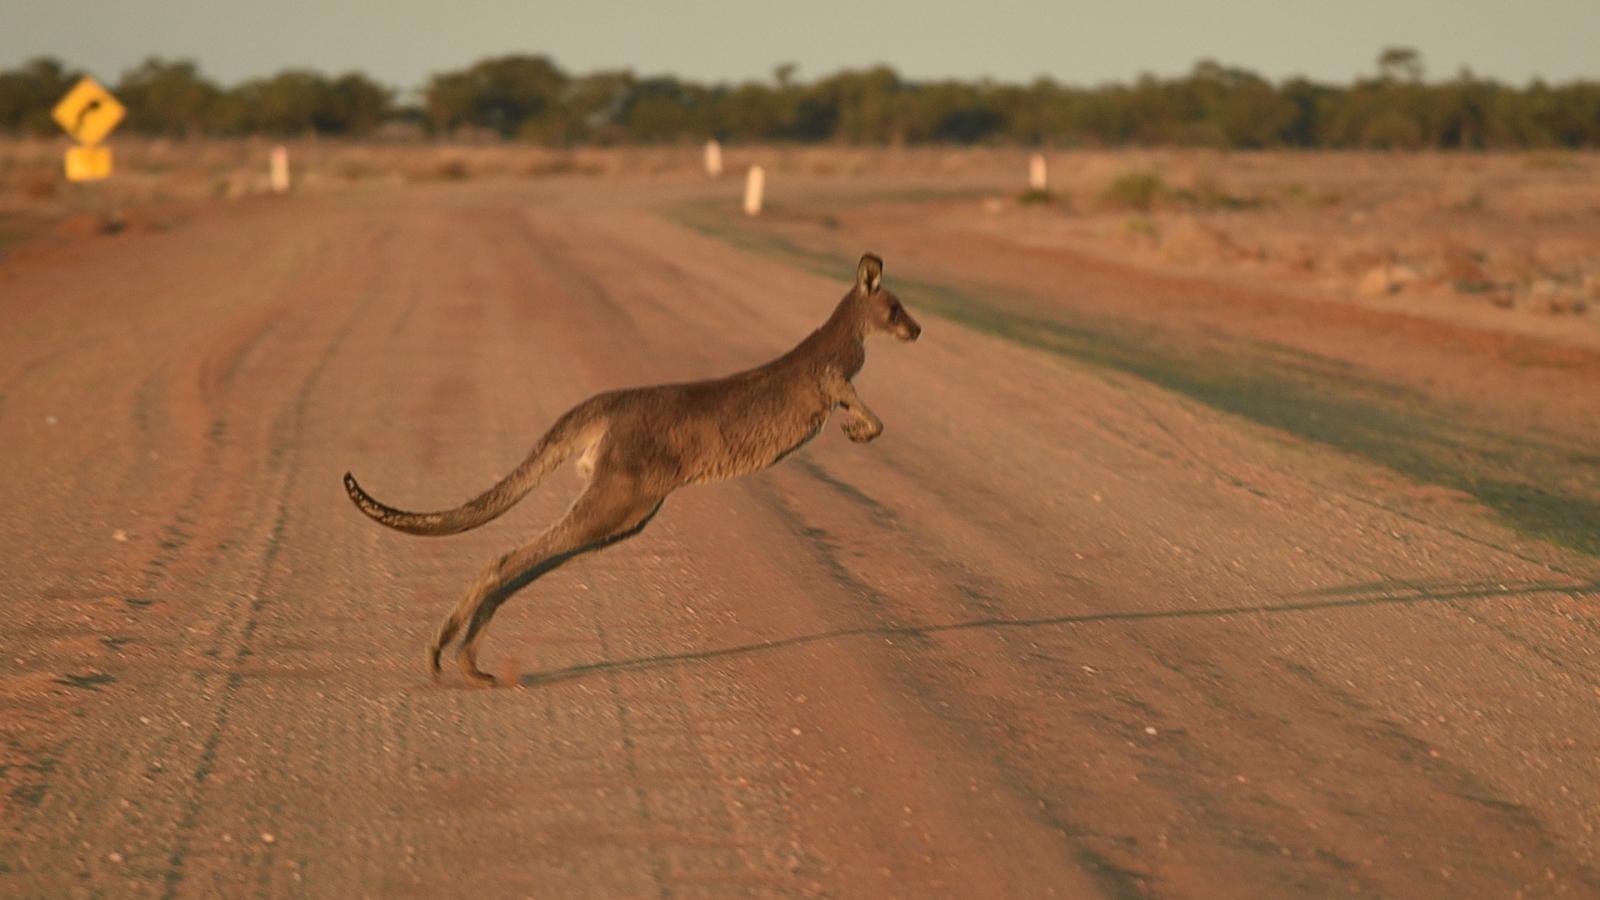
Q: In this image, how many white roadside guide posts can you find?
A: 4